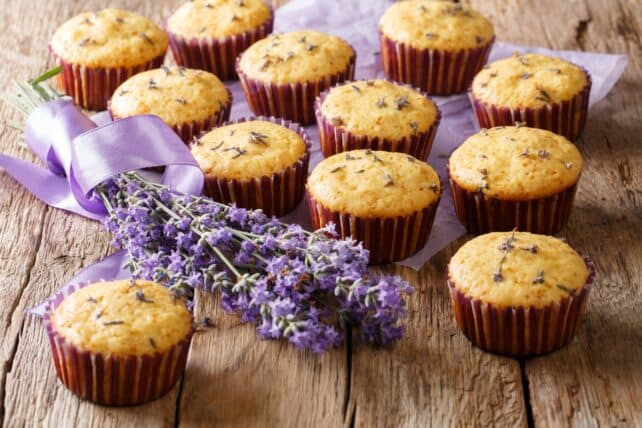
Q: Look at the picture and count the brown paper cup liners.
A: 12